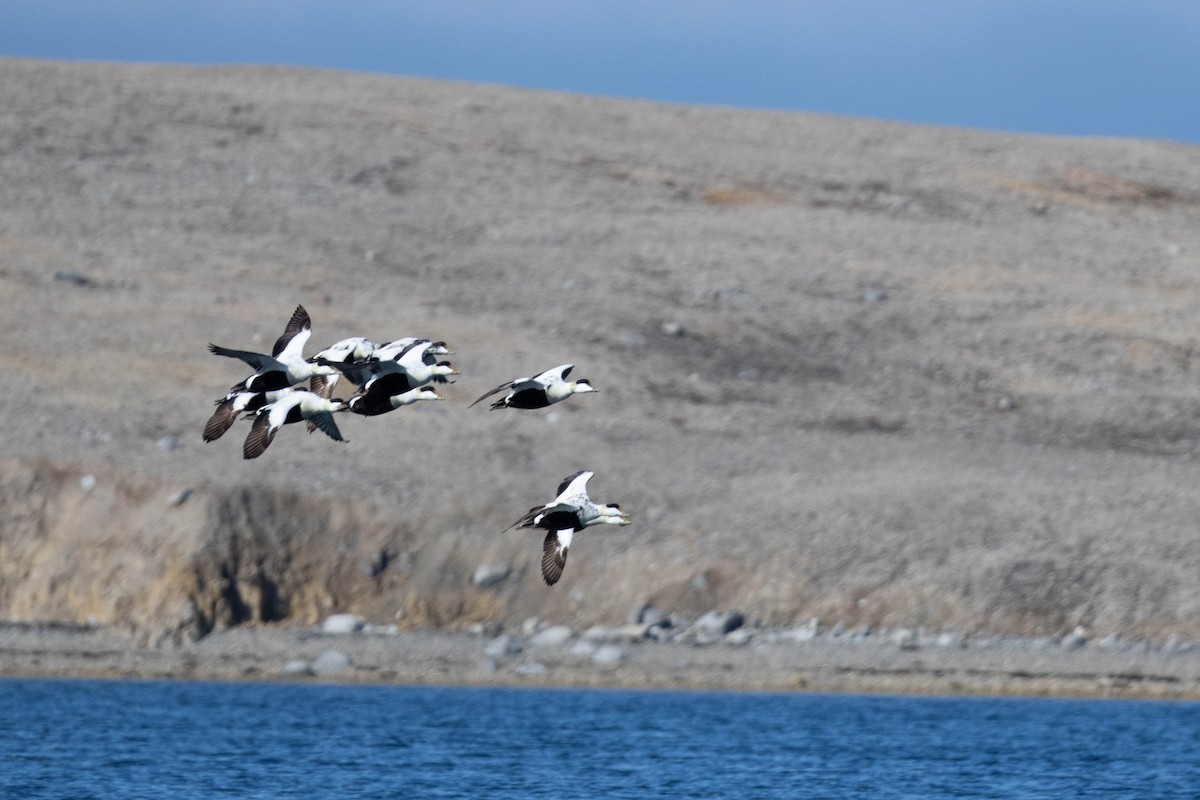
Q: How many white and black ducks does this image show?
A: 10